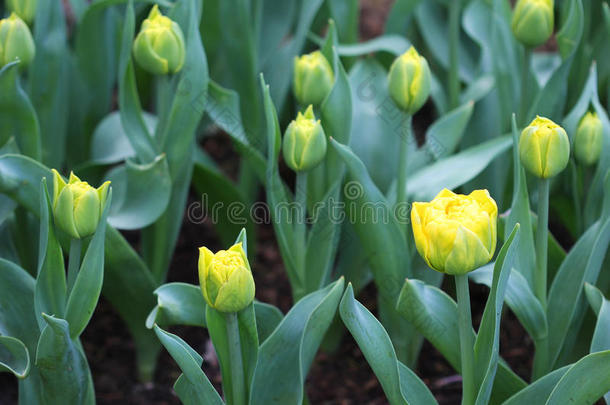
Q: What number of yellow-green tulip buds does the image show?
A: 12